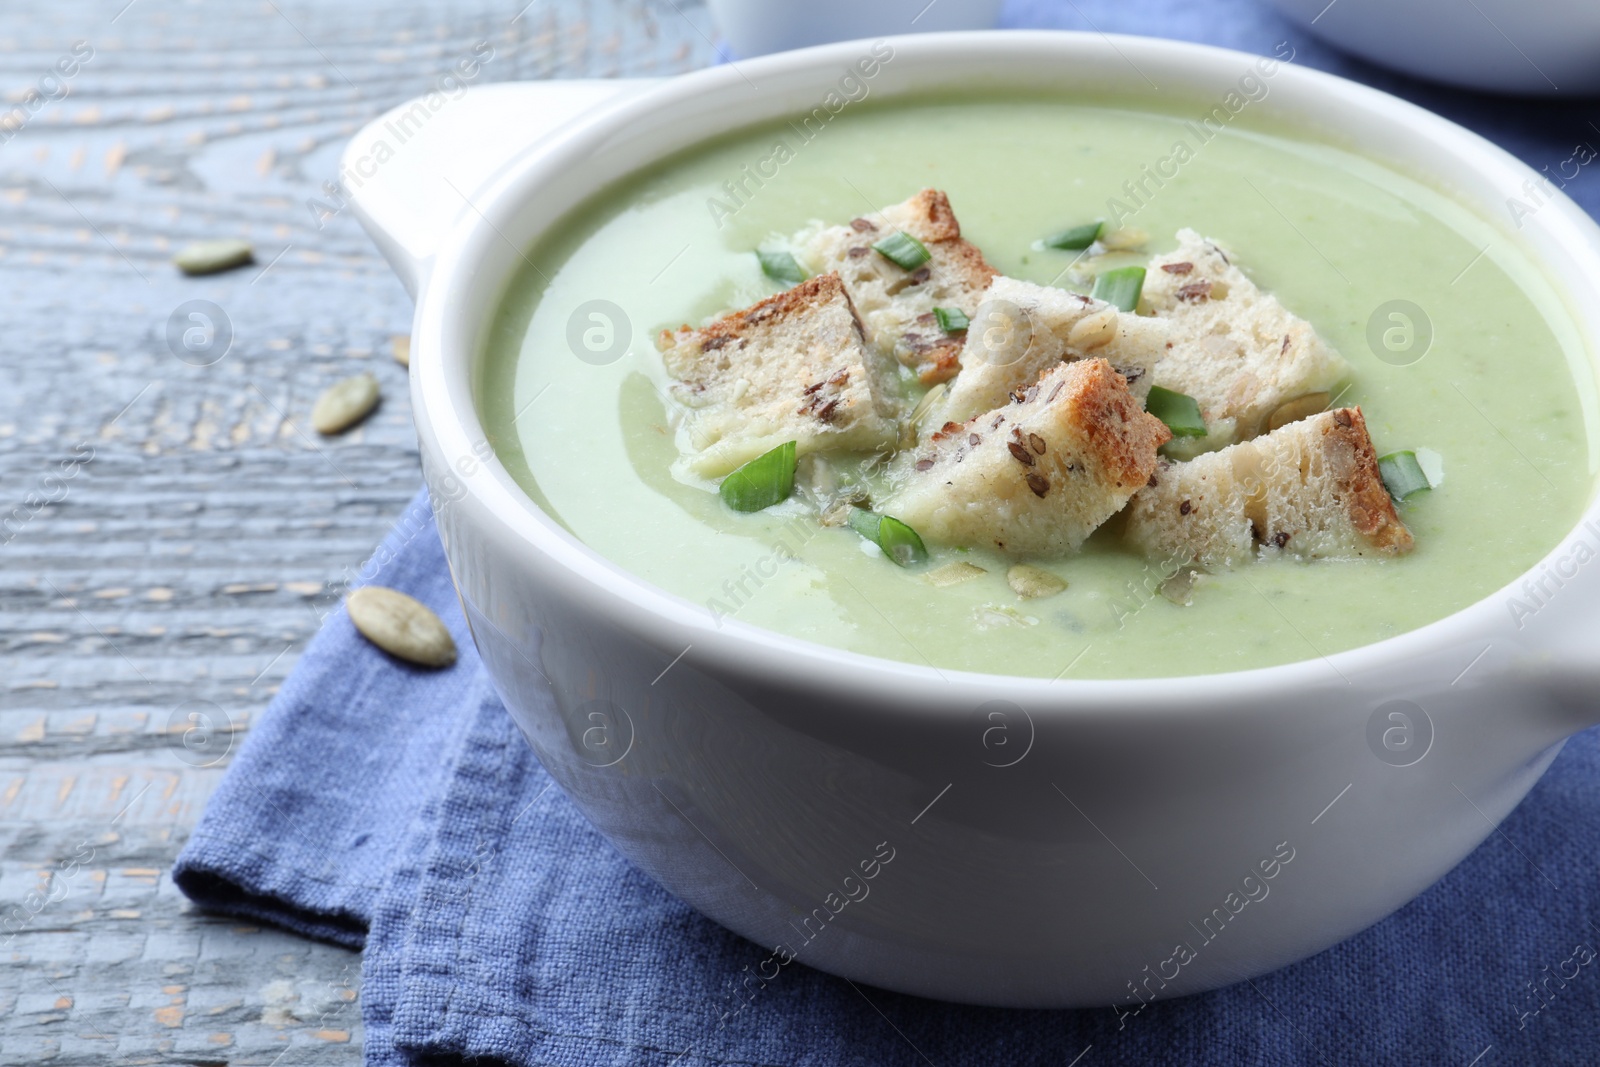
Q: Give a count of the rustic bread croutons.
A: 6